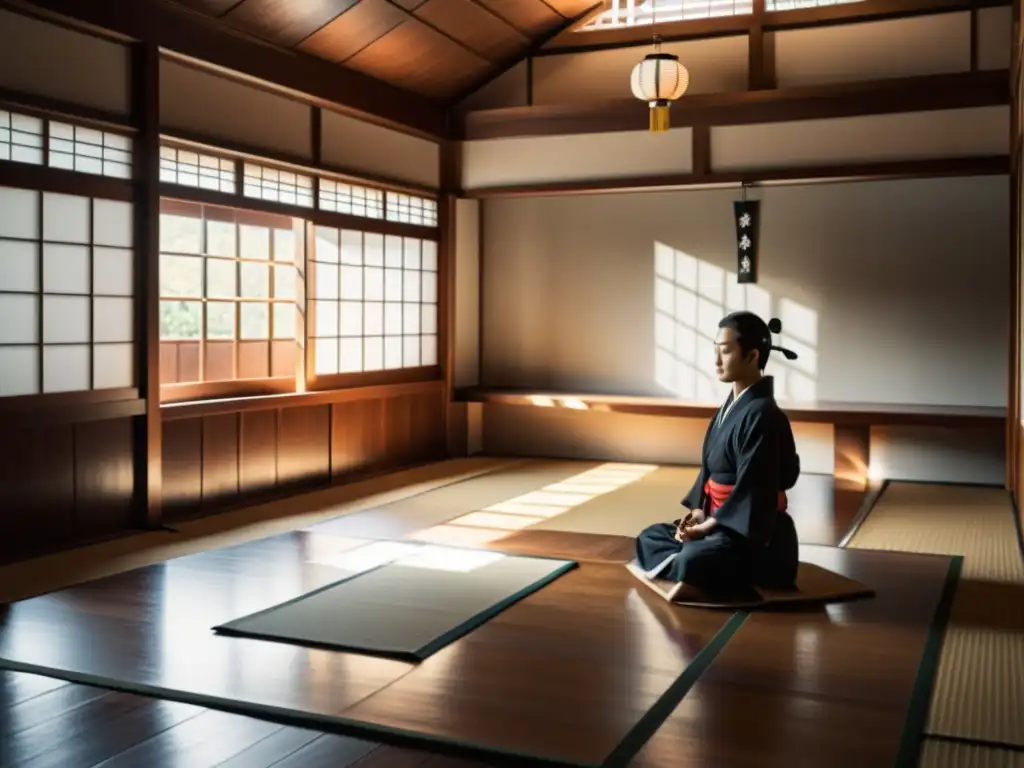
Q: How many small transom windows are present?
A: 6